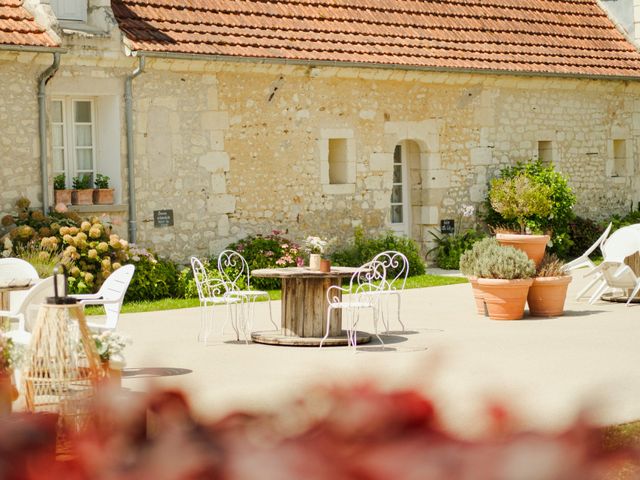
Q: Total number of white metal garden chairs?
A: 4